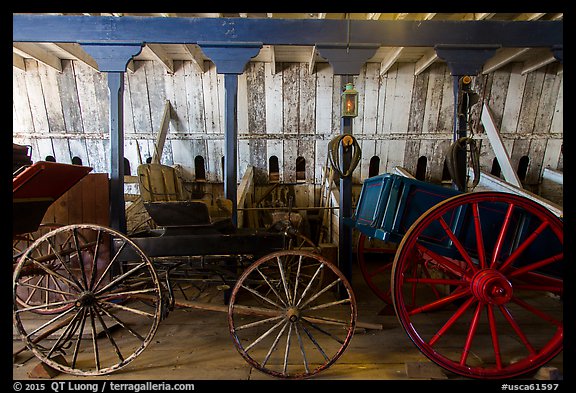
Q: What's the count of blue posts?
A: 4